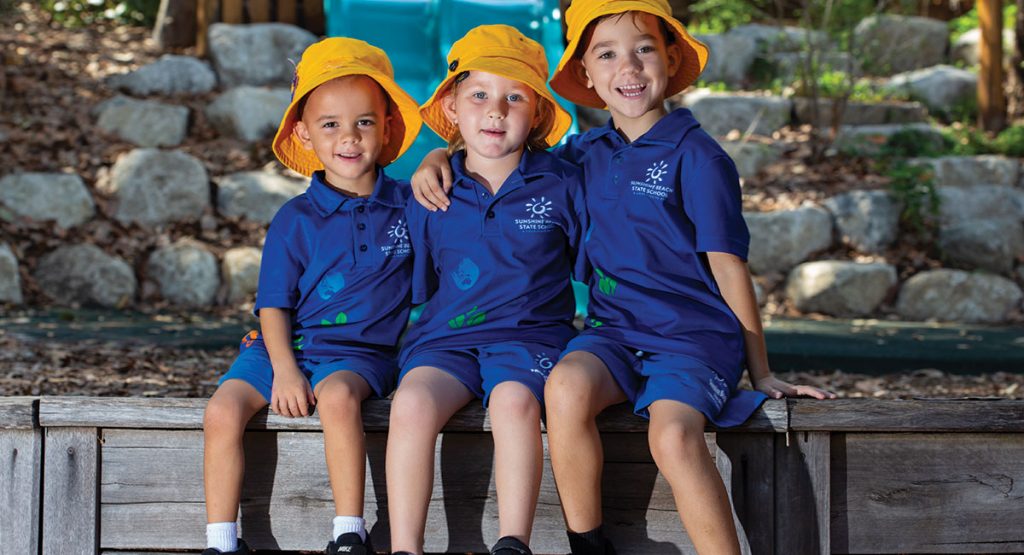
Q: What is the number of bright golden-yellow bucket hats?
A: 3